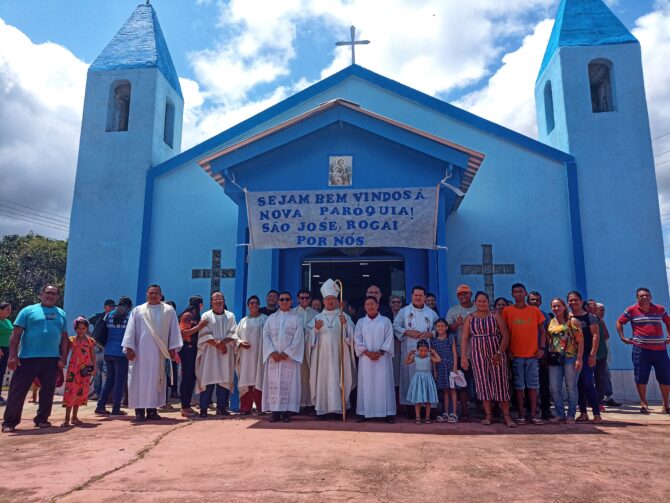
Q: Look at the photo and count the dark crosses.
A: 2